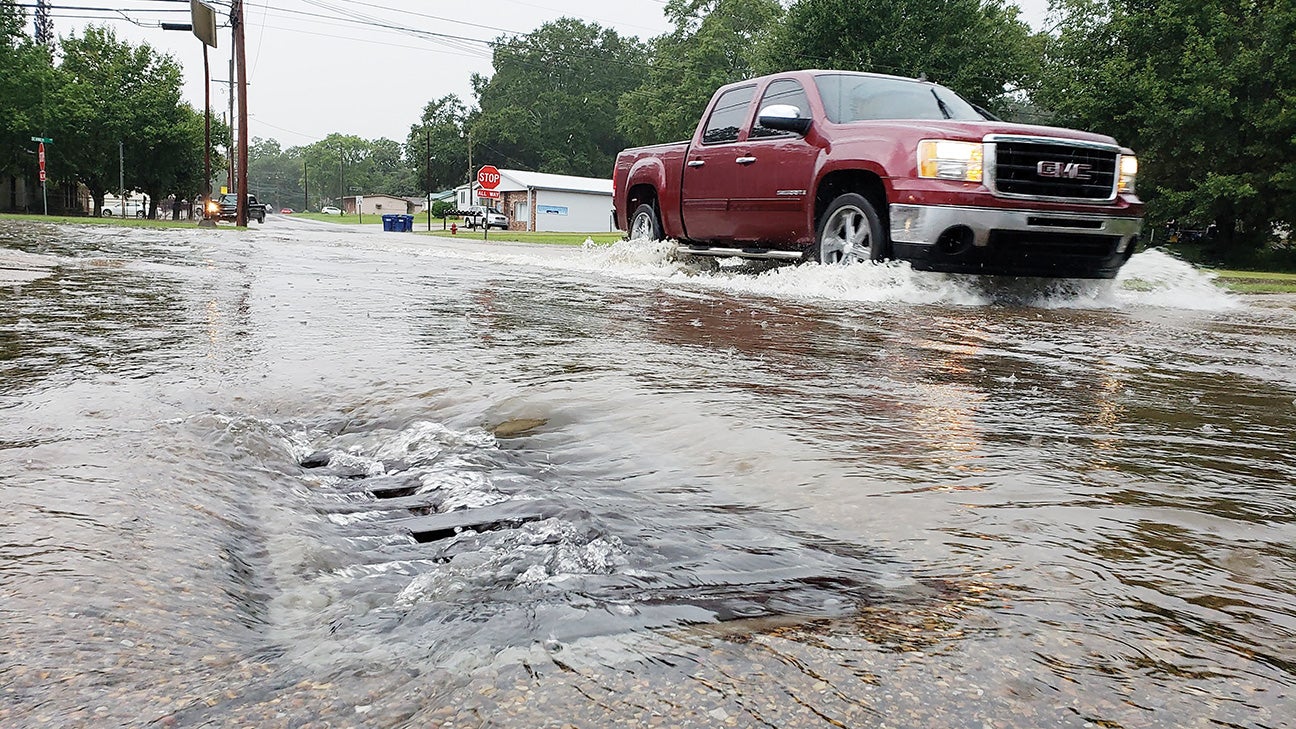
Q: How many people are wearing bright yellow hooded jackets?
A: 0